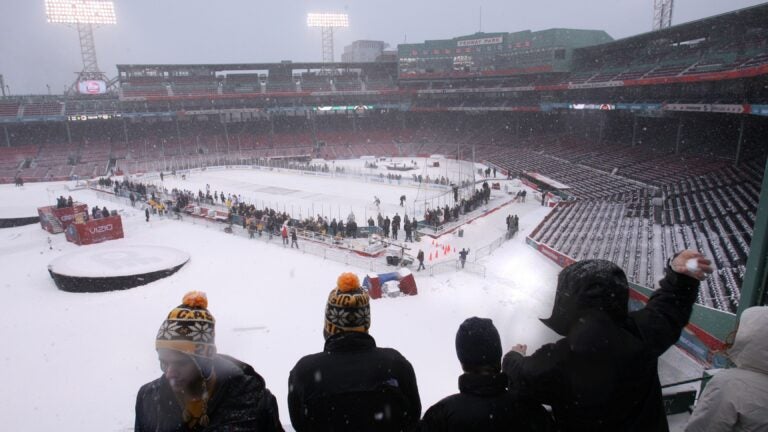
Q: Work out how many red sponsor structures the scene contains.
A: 2